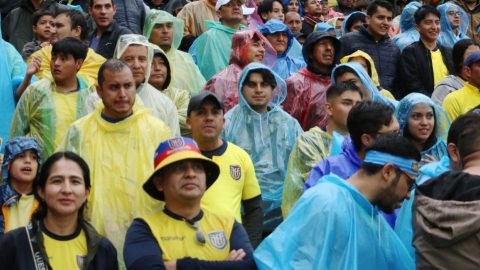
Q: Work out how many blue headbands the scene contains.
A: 1